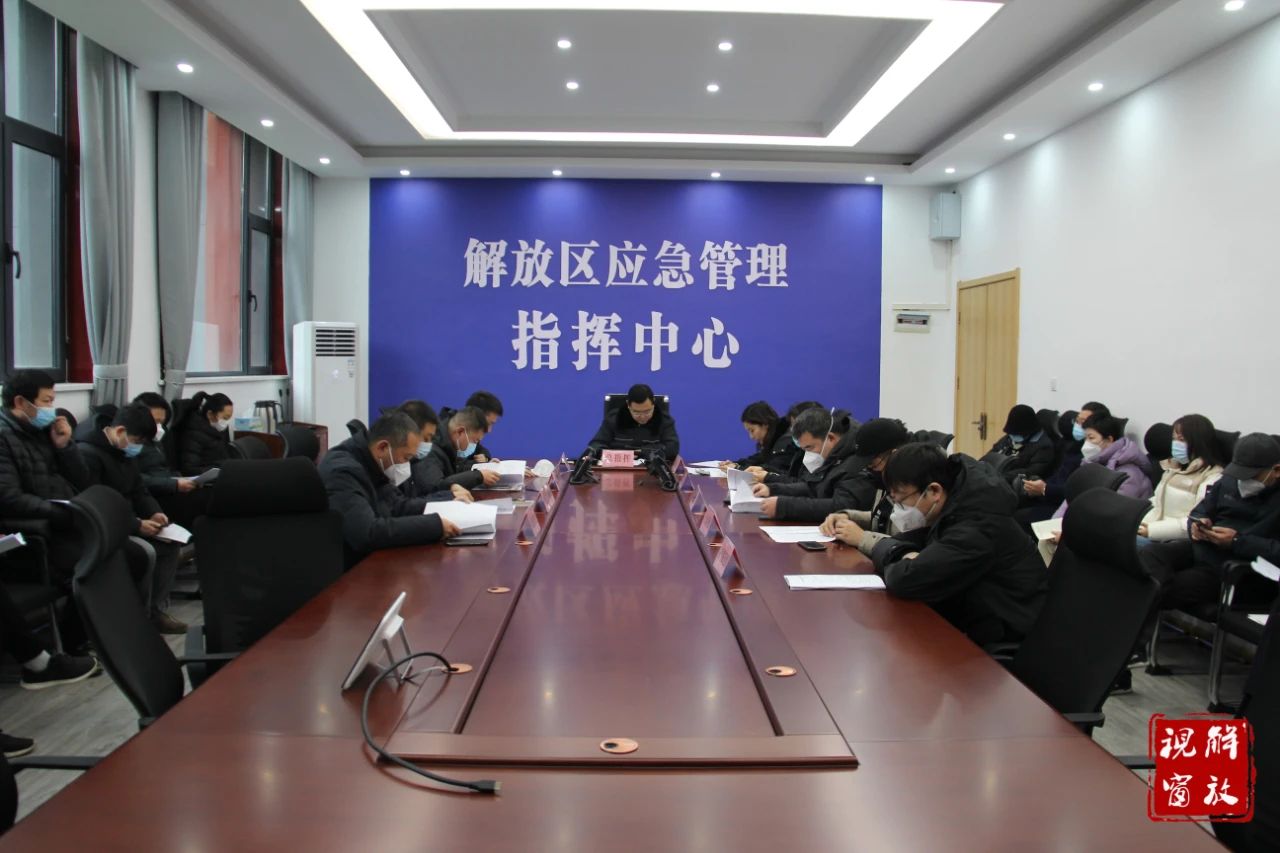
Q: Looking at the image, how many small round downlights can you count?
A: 15